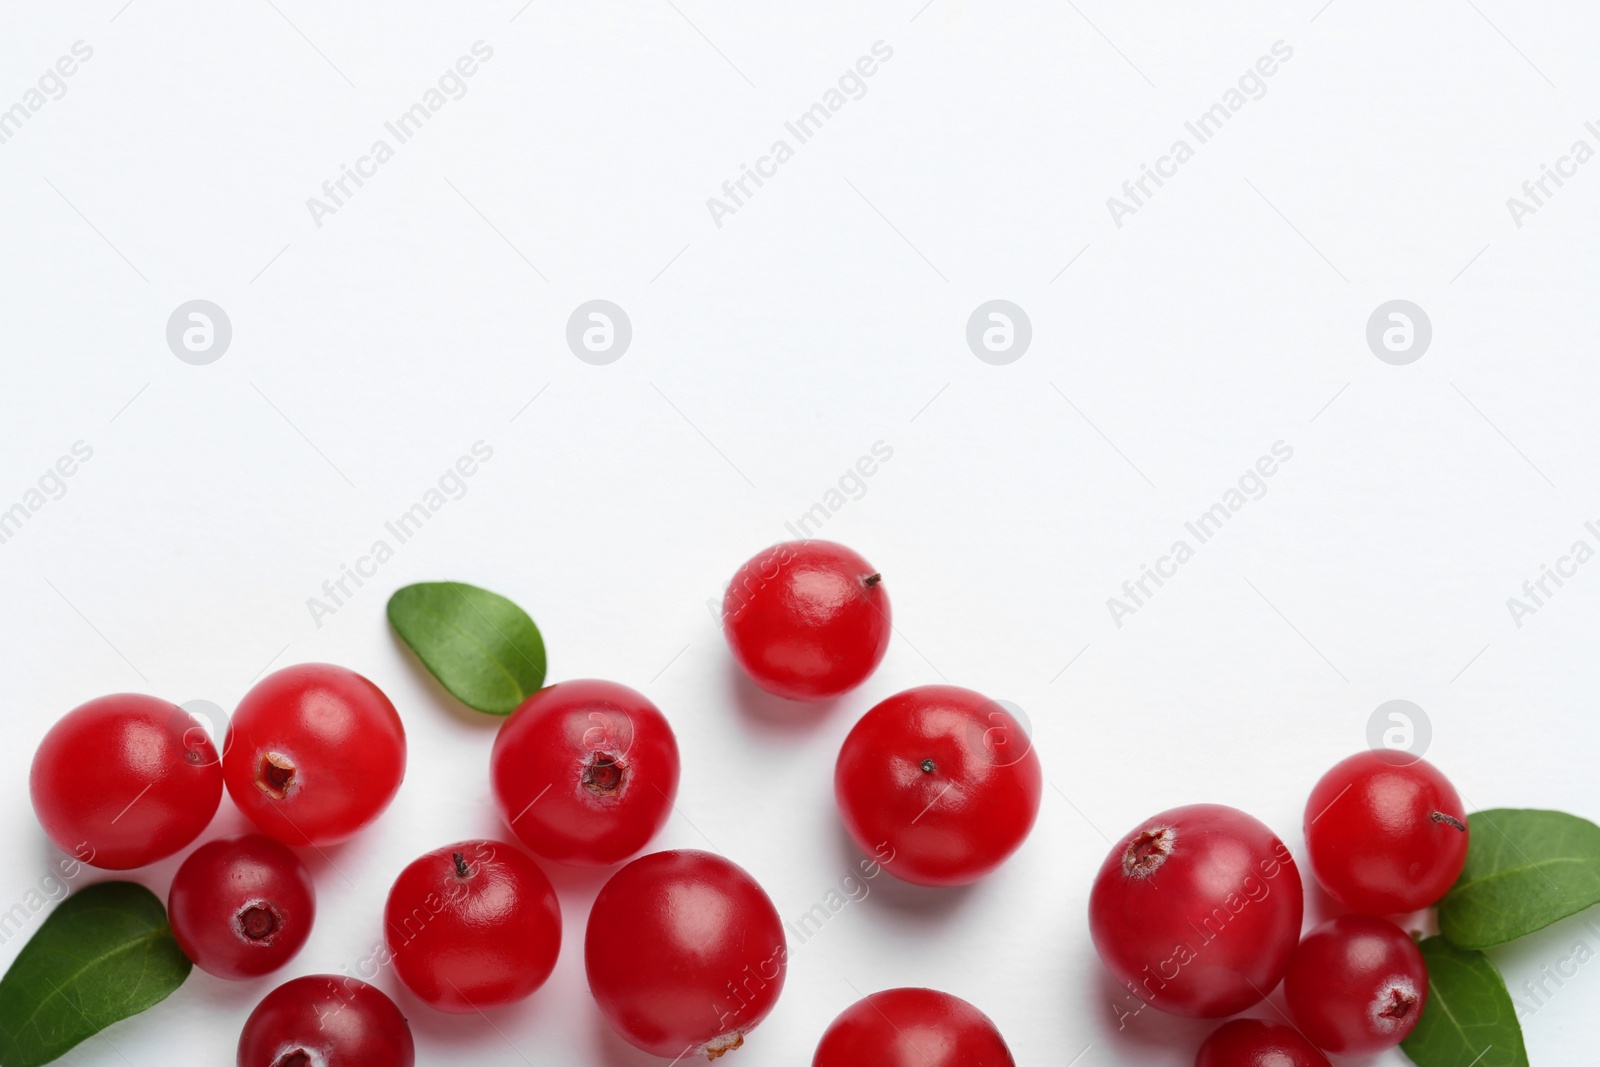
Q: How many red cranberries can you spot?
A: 14